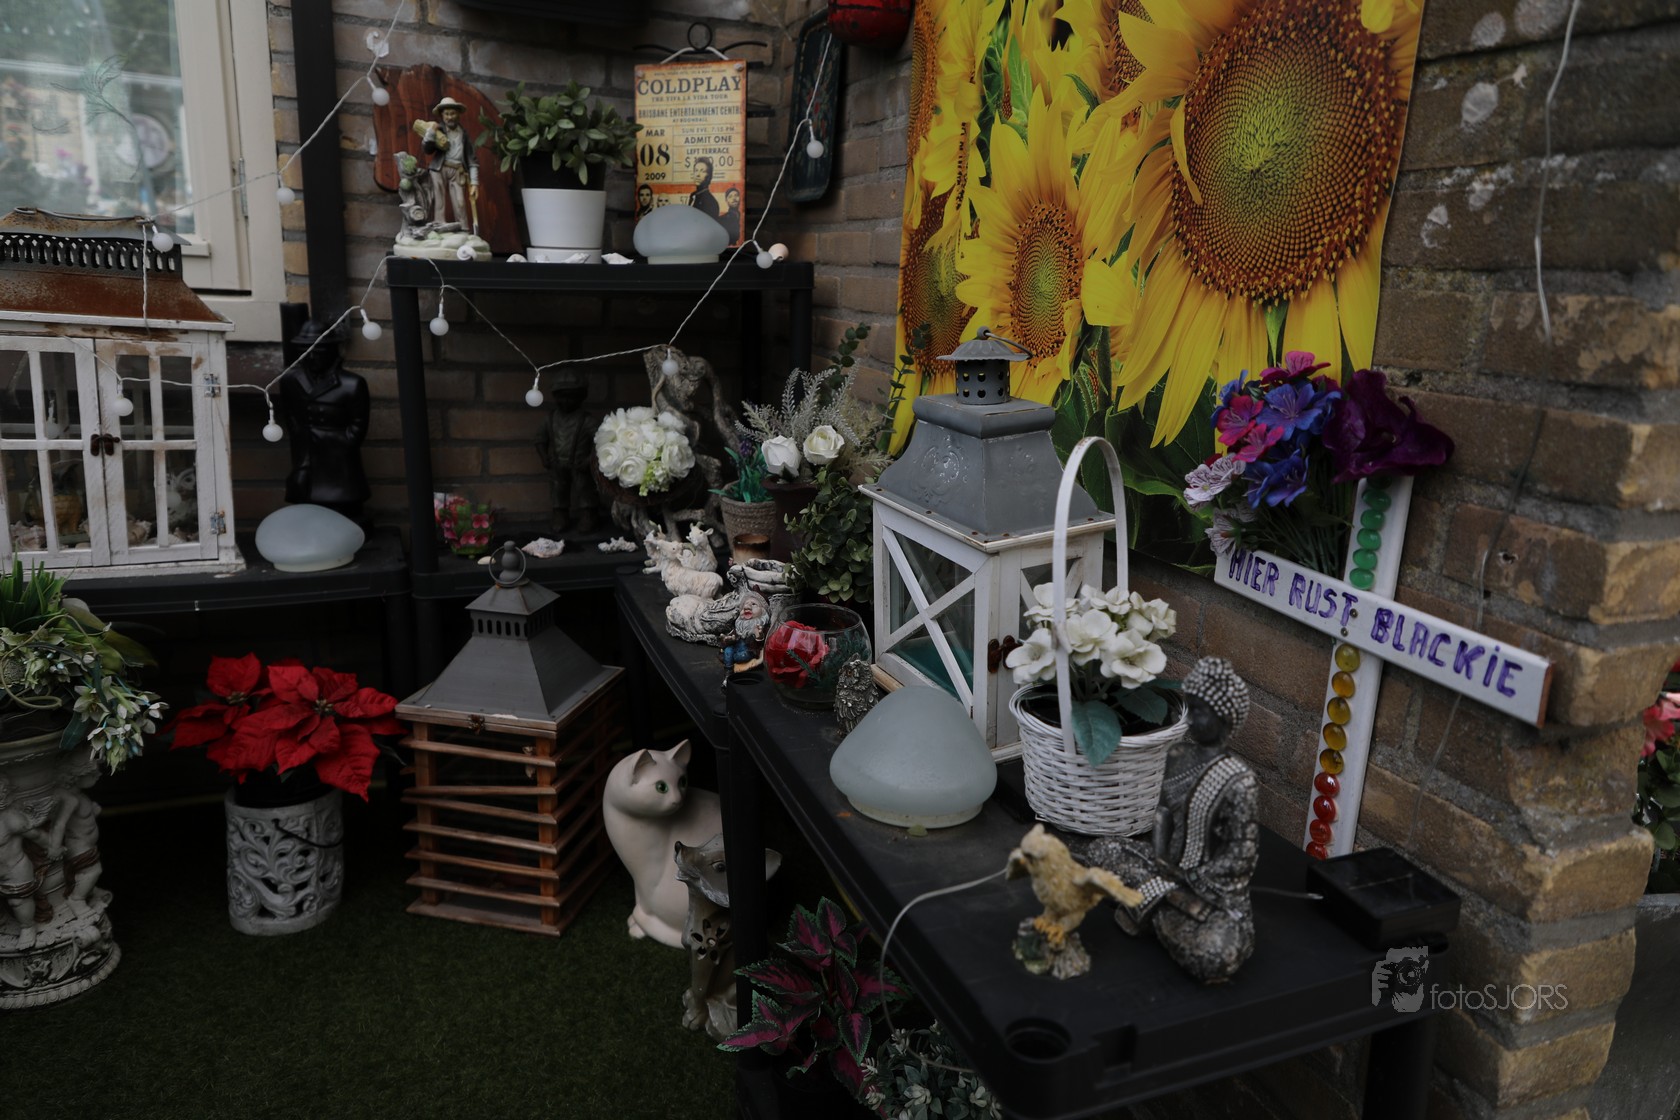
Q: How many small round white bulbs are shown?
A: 11